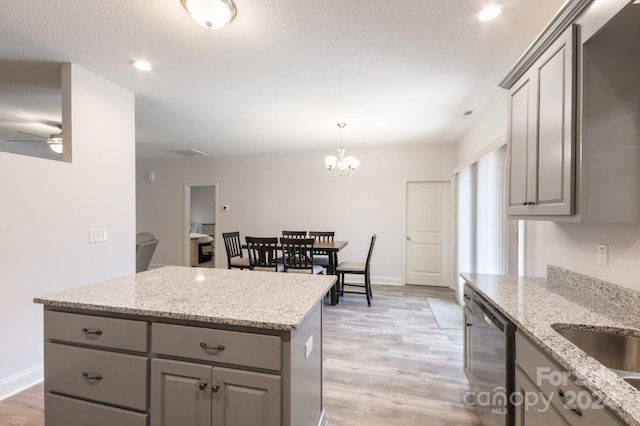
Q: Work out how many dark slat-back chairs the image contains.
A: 6